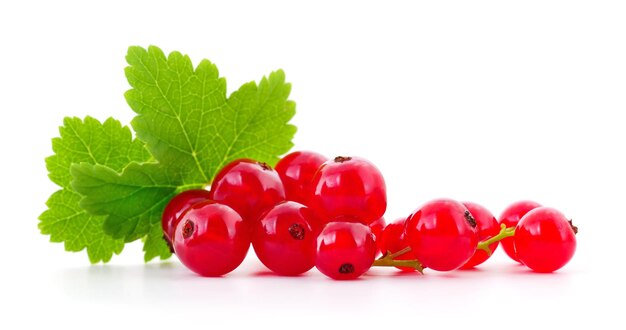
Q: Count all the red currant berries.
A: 13